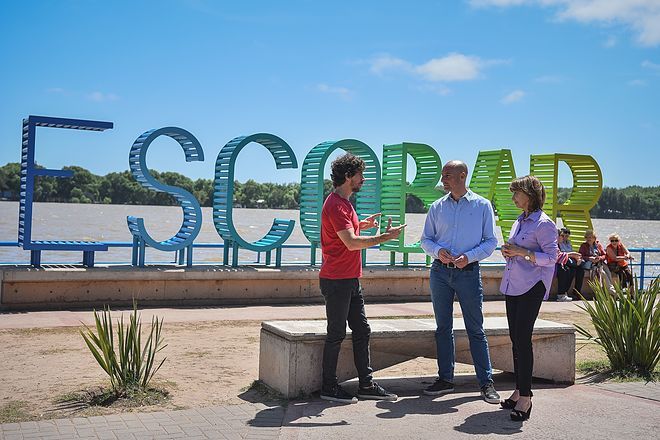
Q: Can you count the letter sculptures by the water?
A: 7